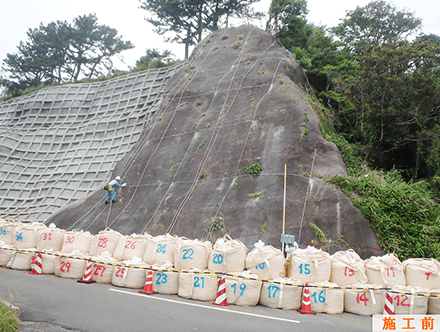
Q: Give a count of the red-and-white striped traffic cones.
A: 6